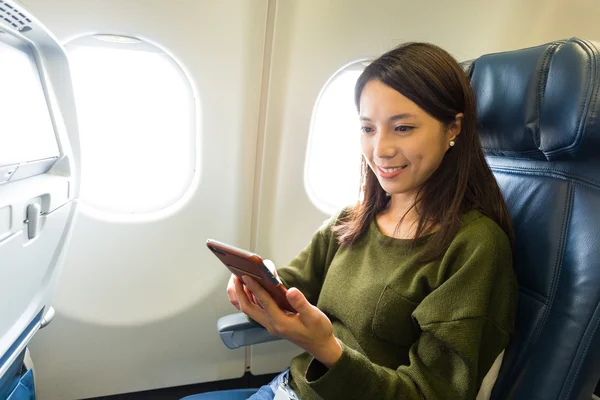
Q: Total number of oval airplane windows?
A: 2